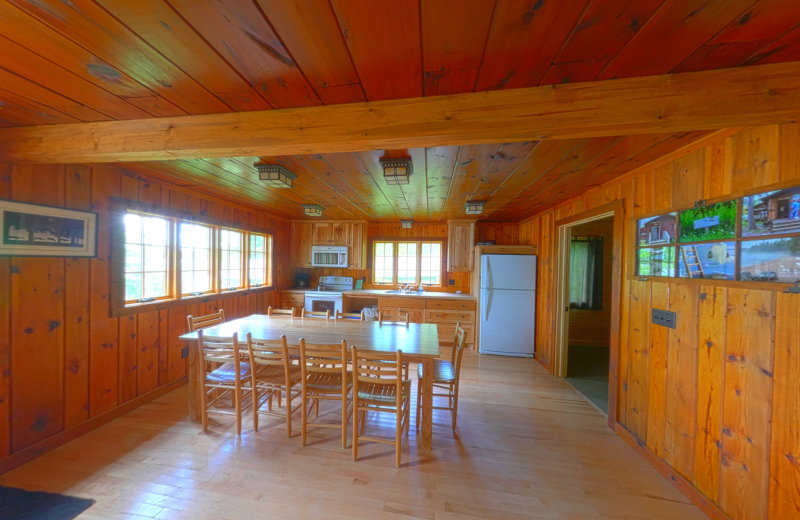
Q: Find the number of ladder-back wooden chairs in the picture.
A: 10